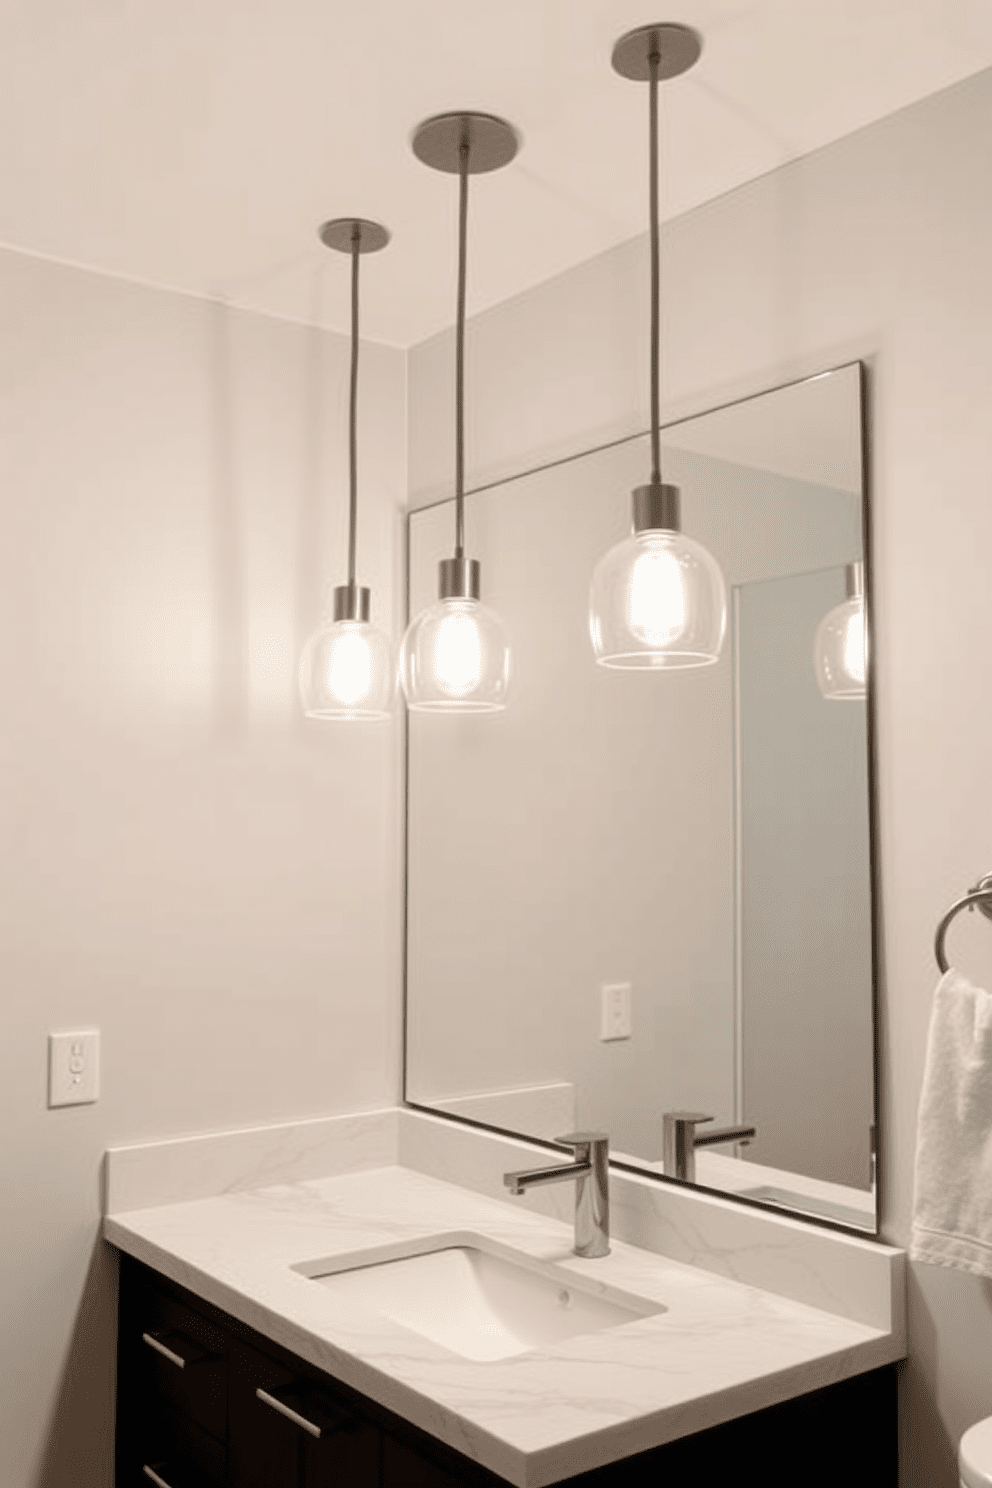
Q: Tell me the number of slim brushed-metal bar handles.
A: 3